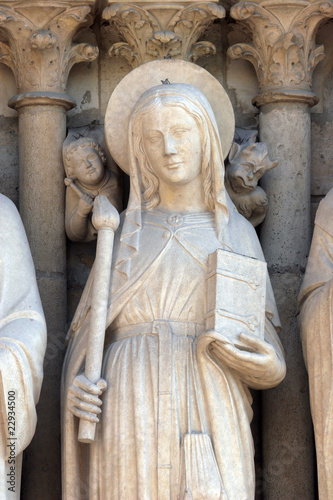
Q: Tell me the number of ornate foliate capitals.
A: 3